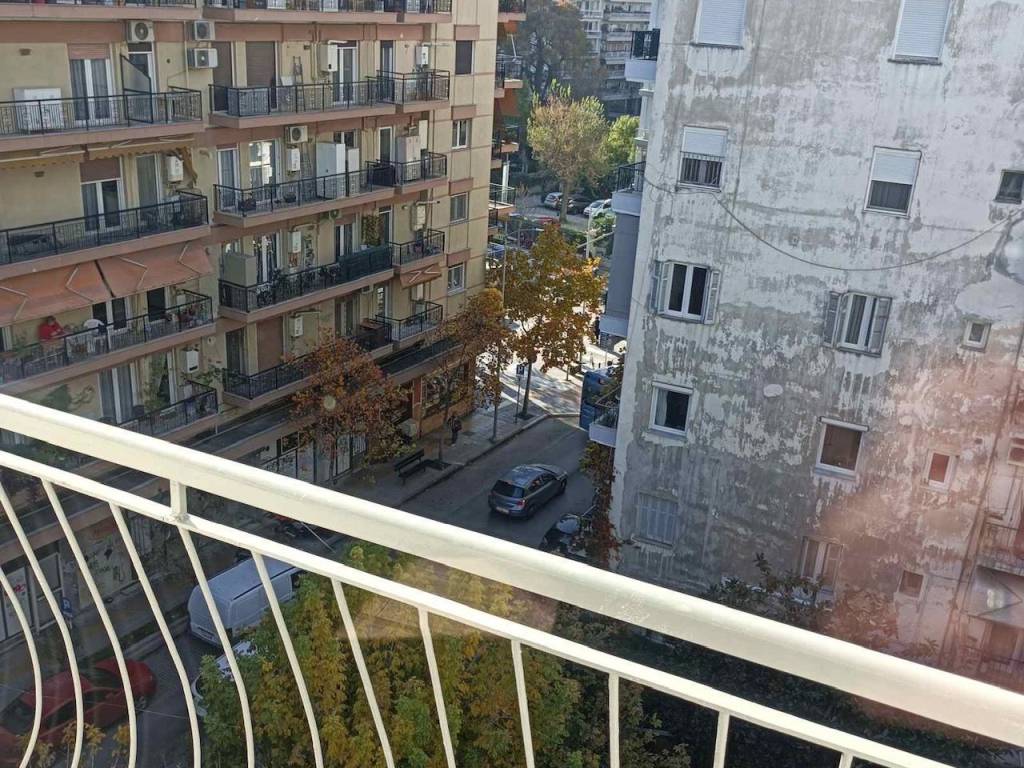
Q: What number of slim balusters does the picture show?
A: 12